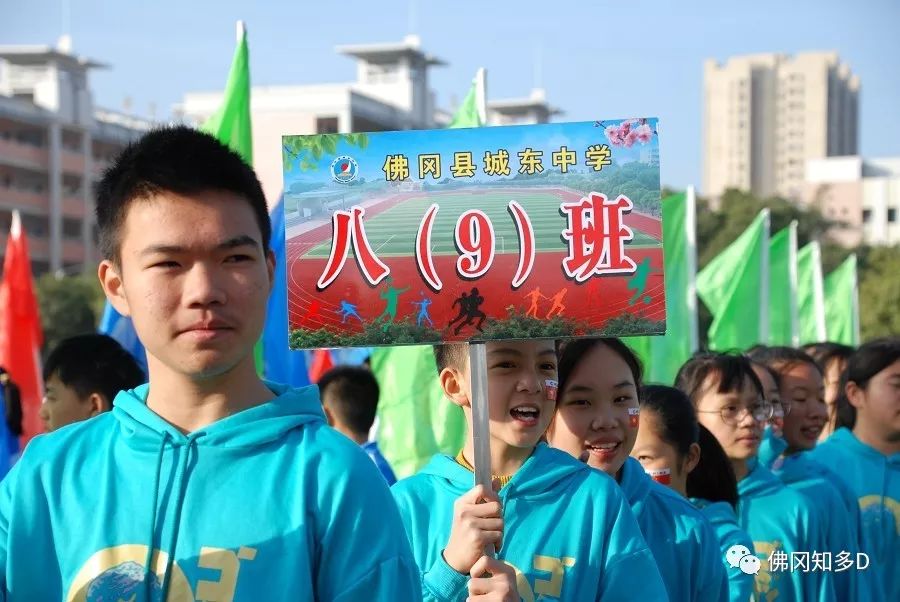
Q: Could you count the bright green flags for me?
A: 7